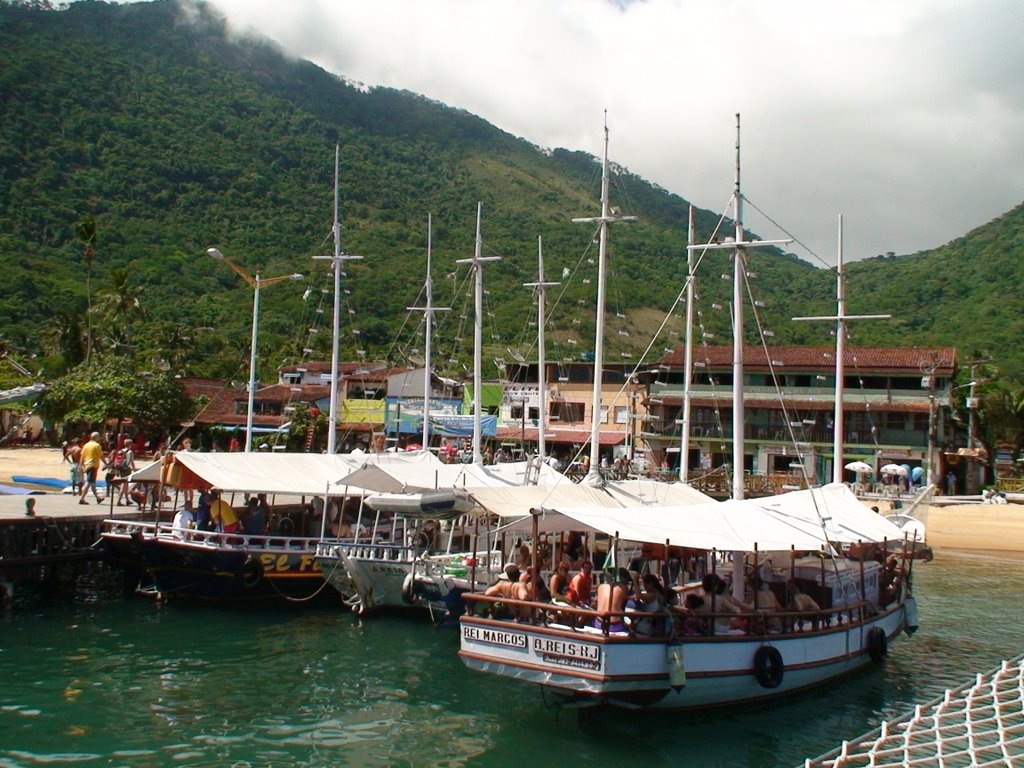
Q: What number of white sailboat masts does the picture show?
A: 8